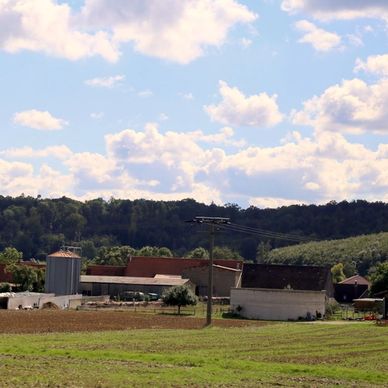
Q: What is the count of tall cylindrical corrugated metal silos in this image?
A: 1